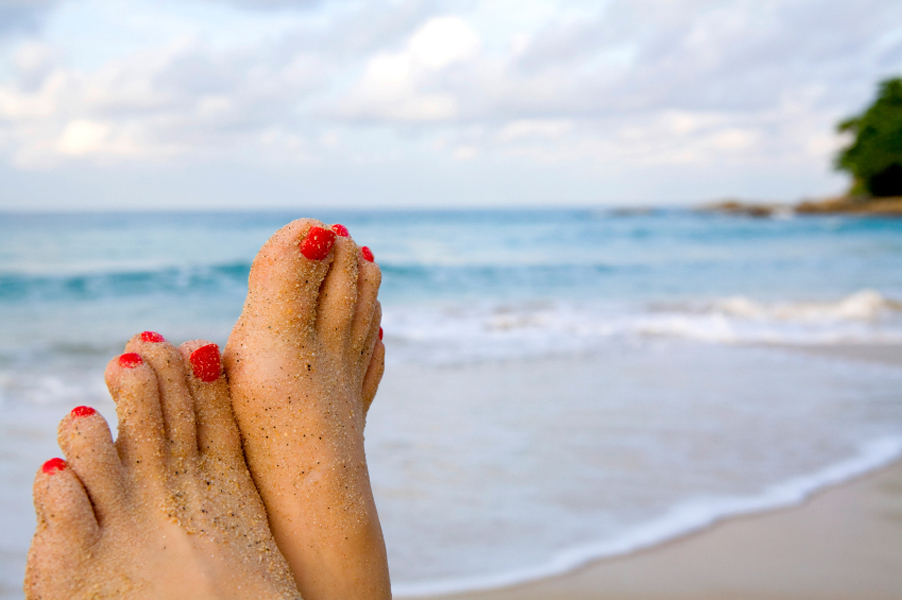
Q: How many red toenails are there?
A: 9